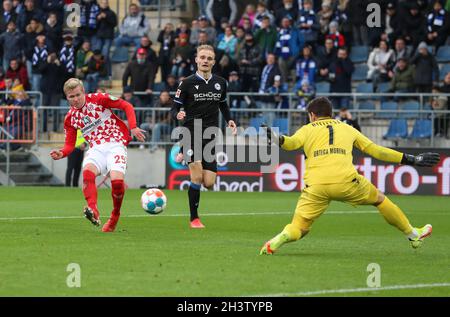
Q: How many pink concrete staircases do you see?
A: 0